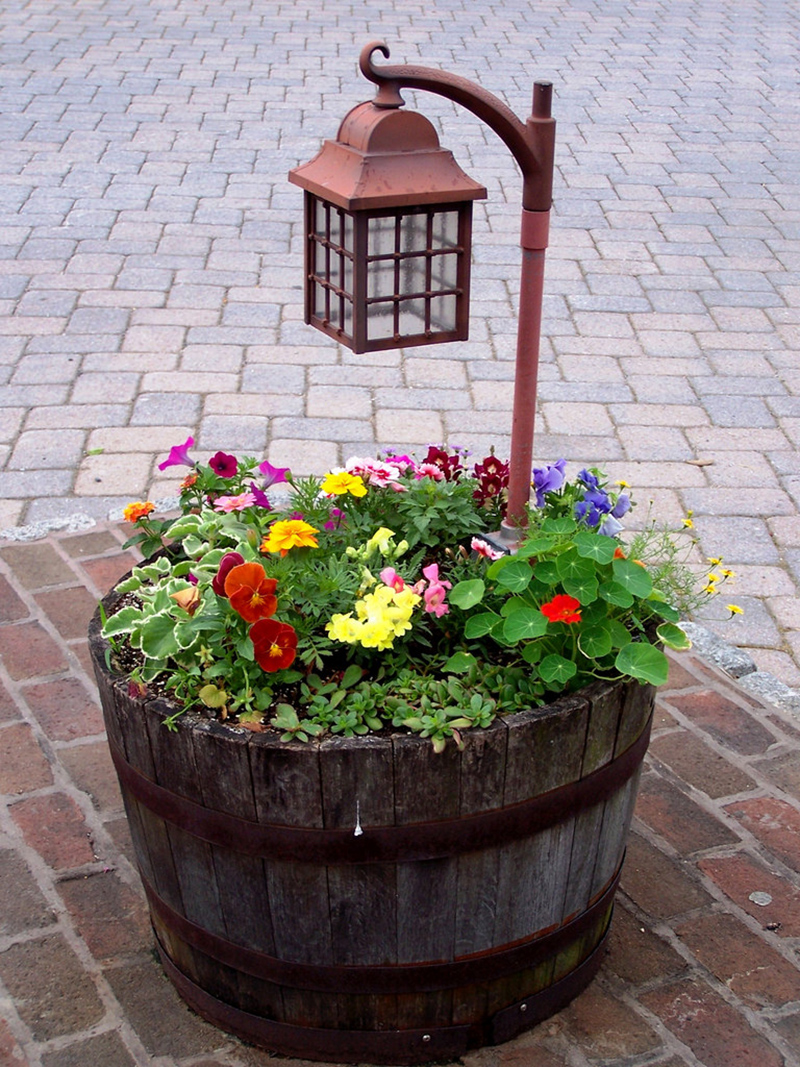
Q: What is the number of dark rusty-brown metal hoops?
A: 3